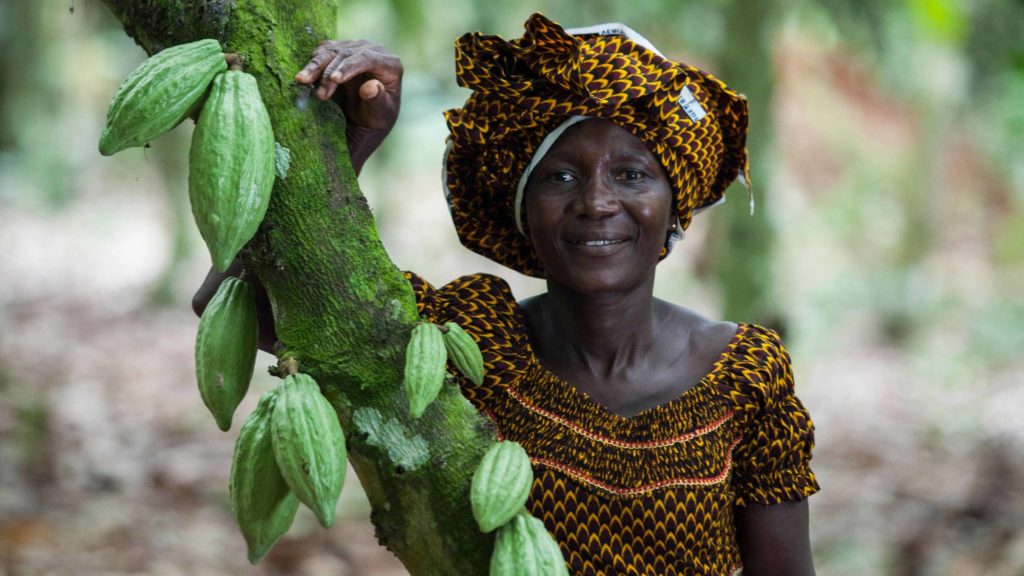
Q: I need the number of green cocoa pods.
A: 9